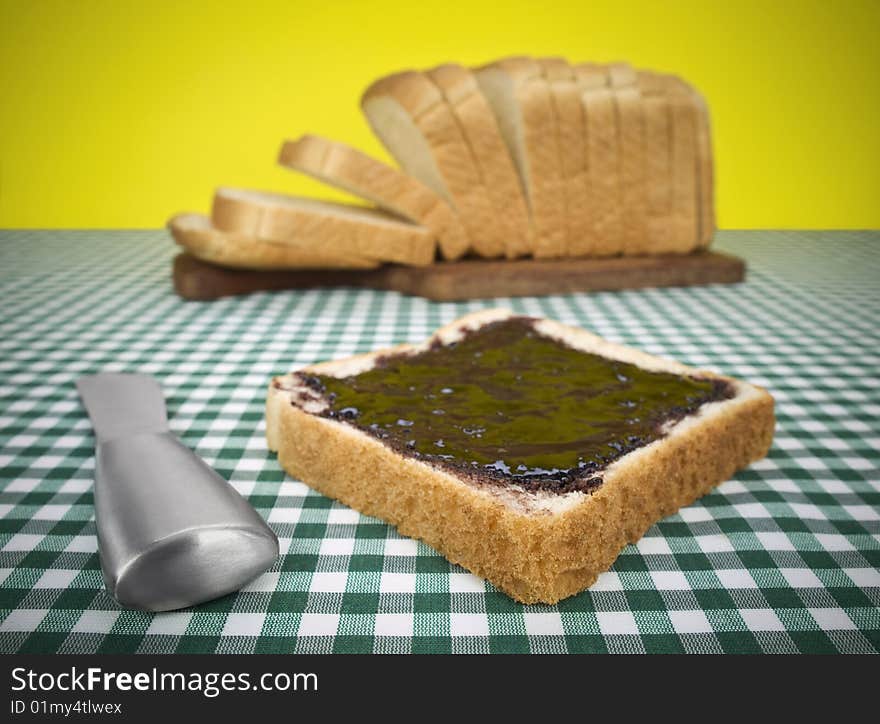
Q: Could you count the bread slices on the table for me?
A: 13